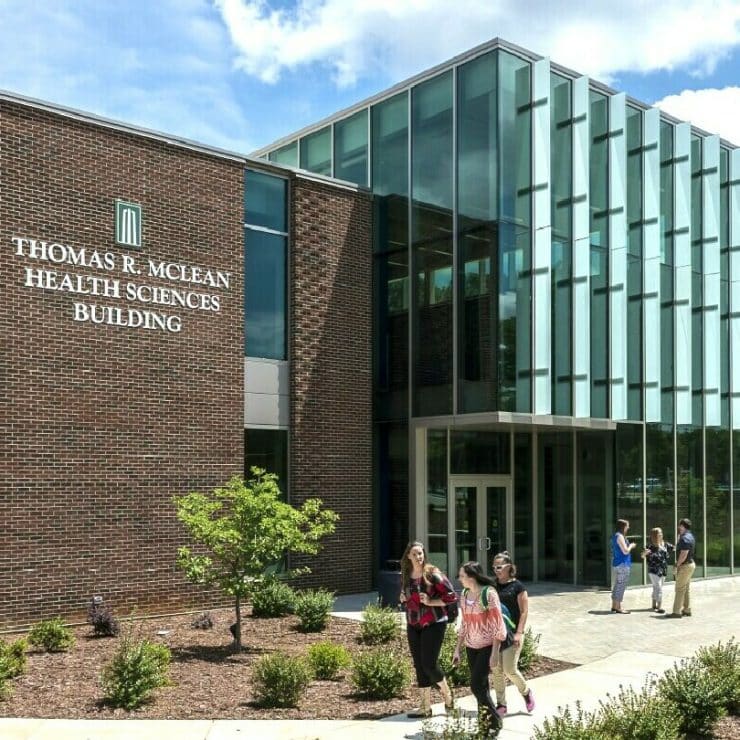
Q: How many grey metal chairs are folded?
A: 0